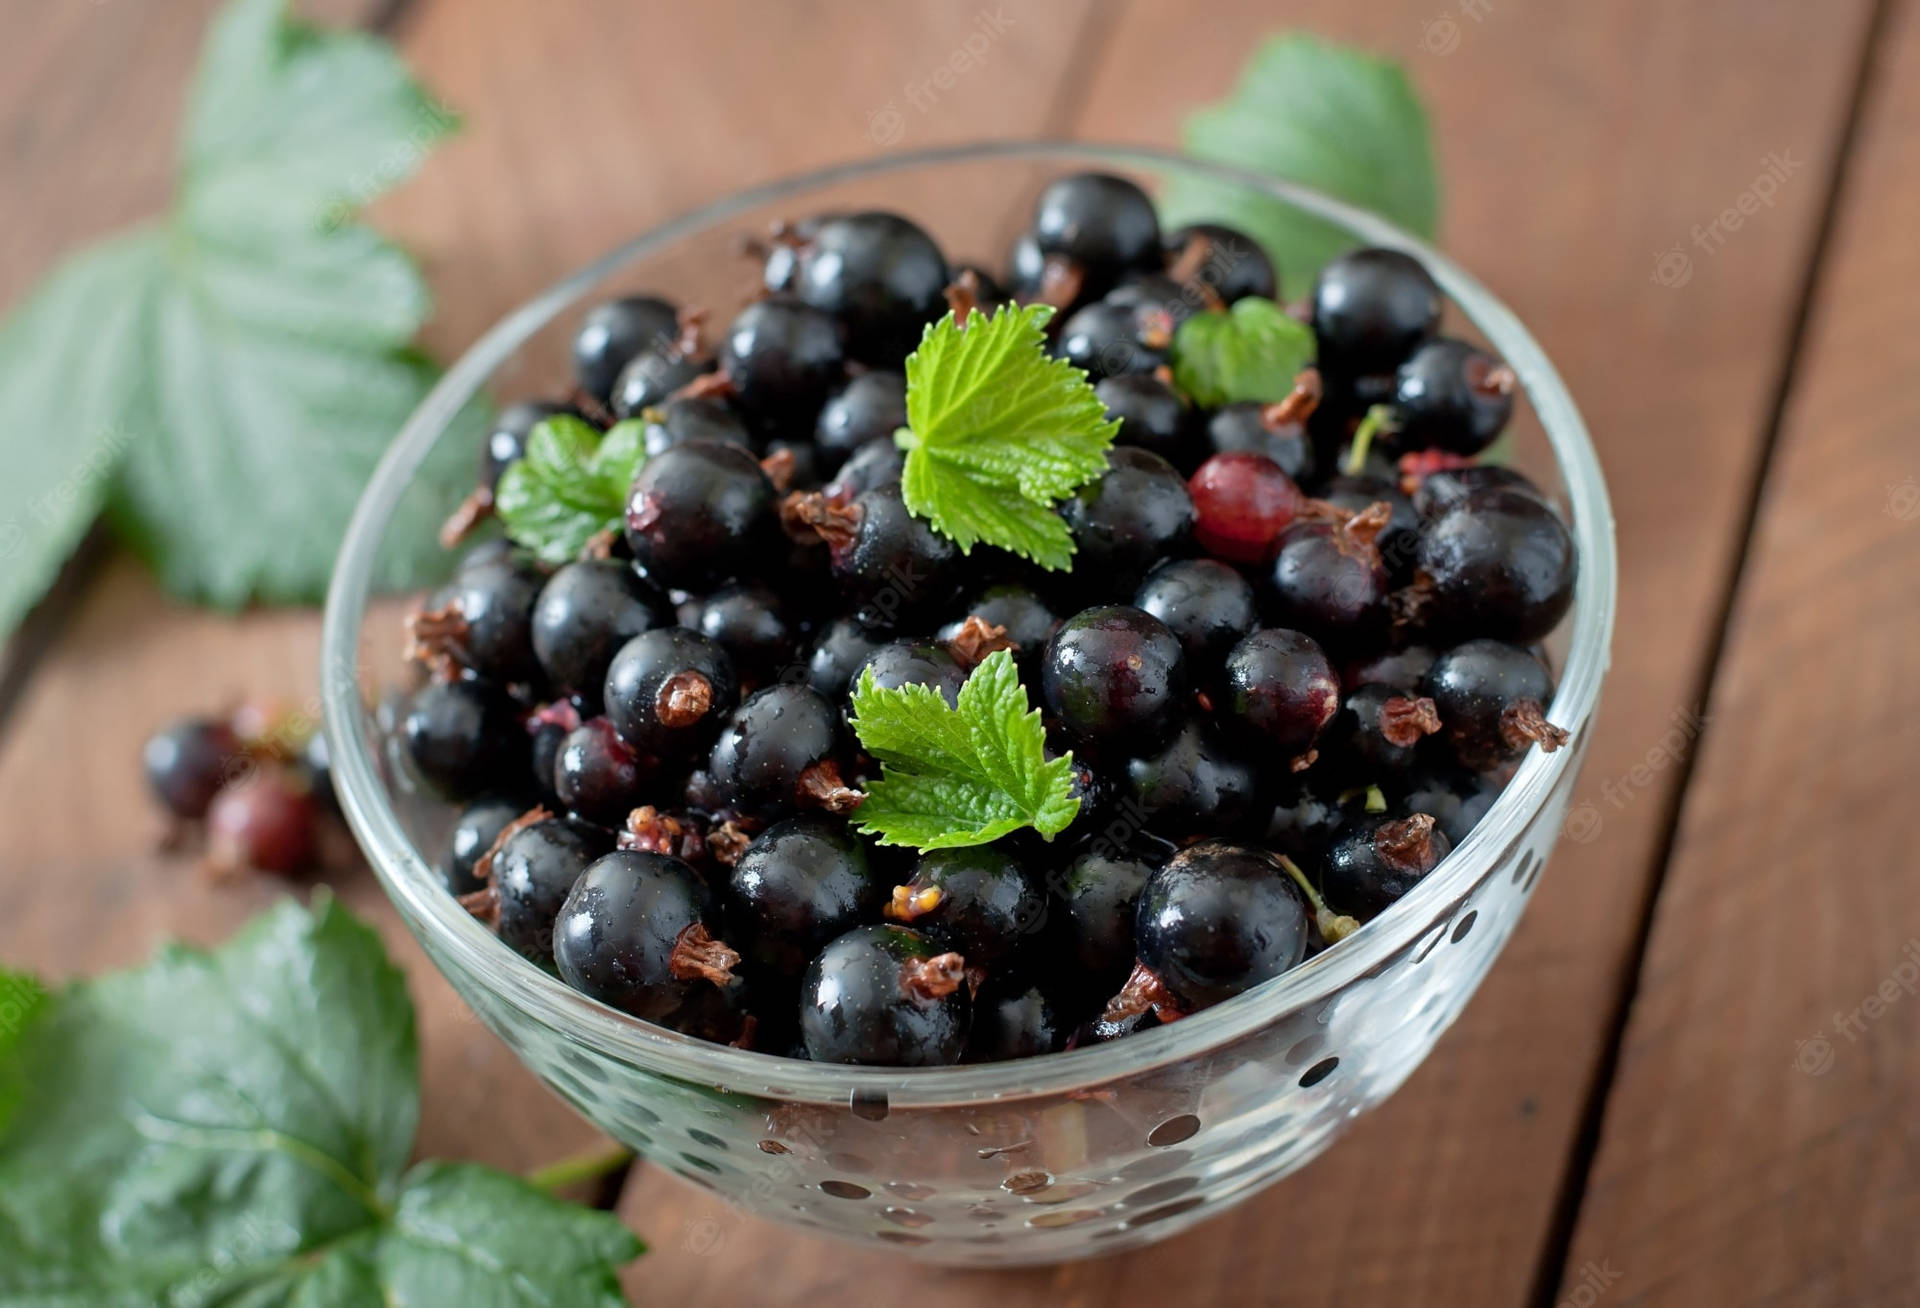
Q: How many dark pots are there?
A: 0